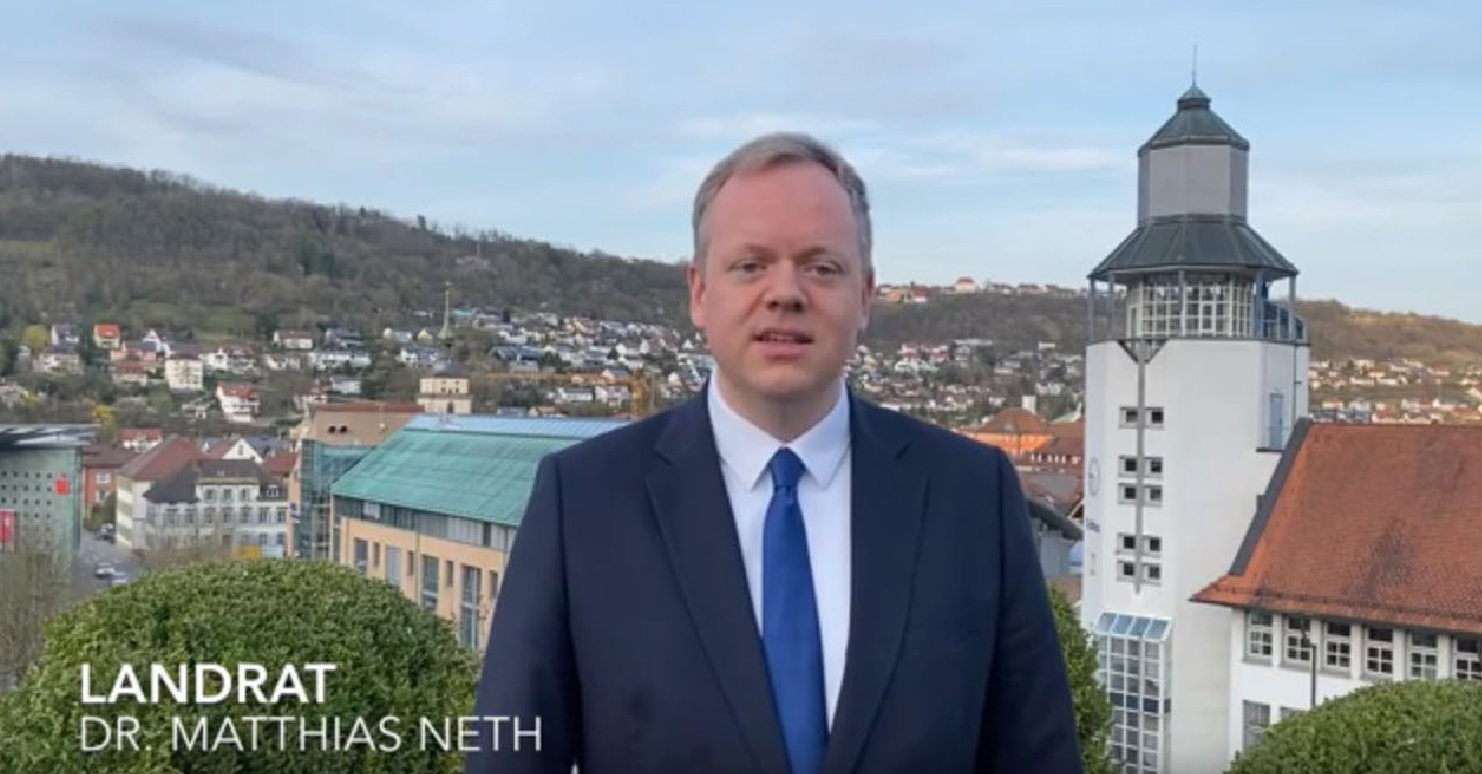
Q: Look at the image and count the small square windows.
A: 10